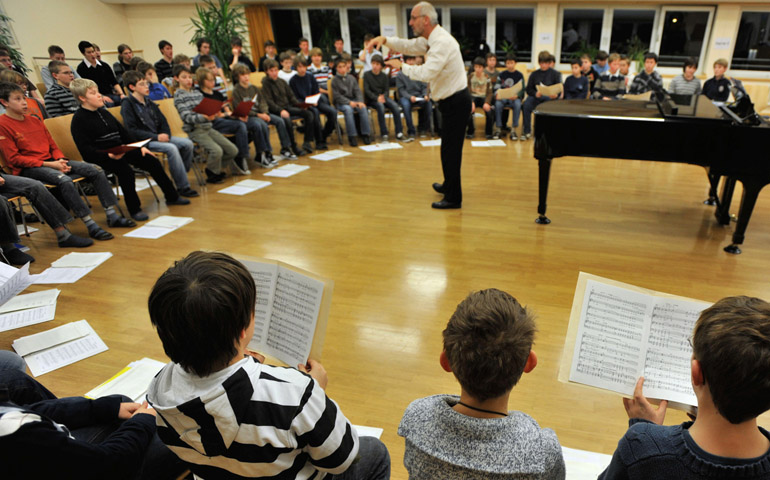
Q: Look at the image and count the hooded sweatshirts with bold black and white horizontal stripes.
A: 1